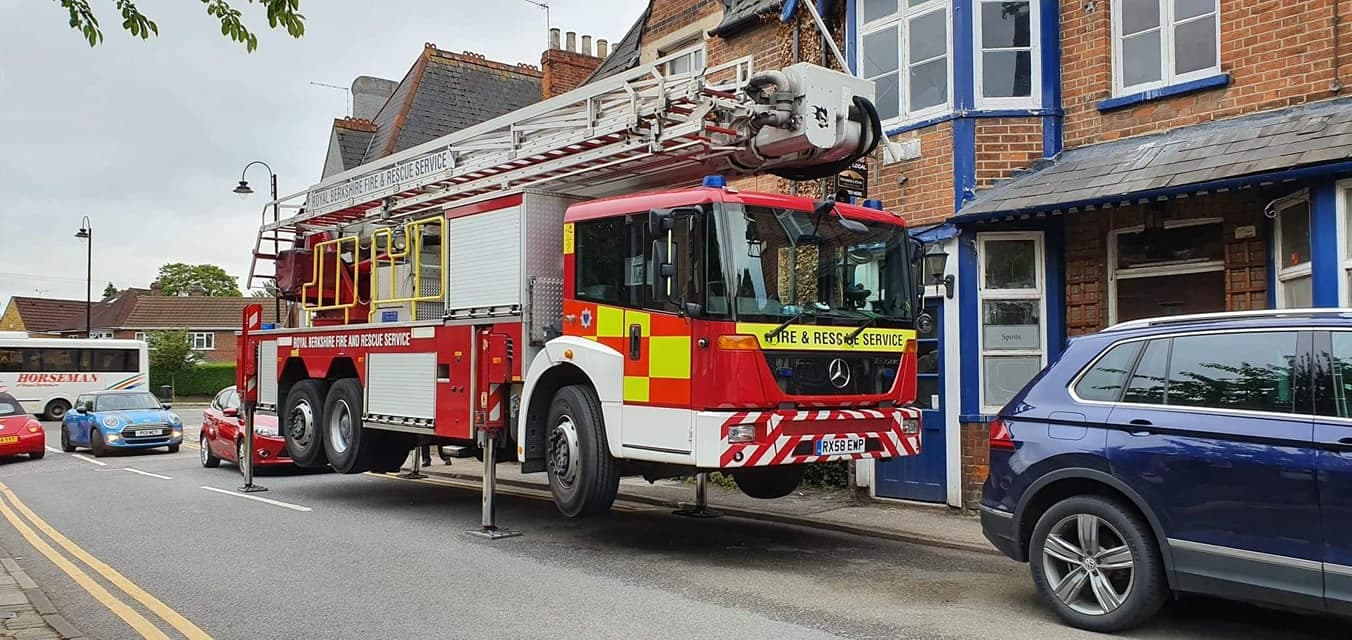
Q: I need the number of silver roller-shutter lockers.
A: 3